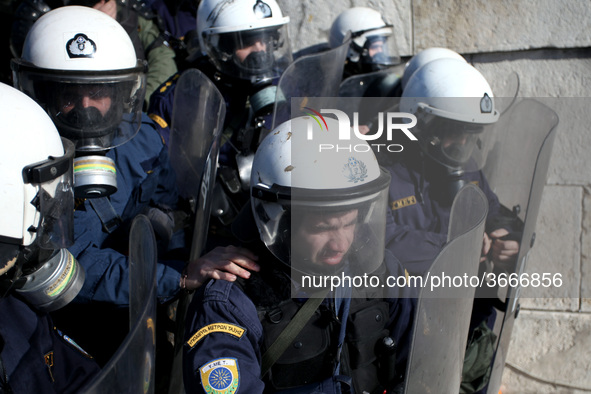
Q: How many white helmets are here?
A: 7